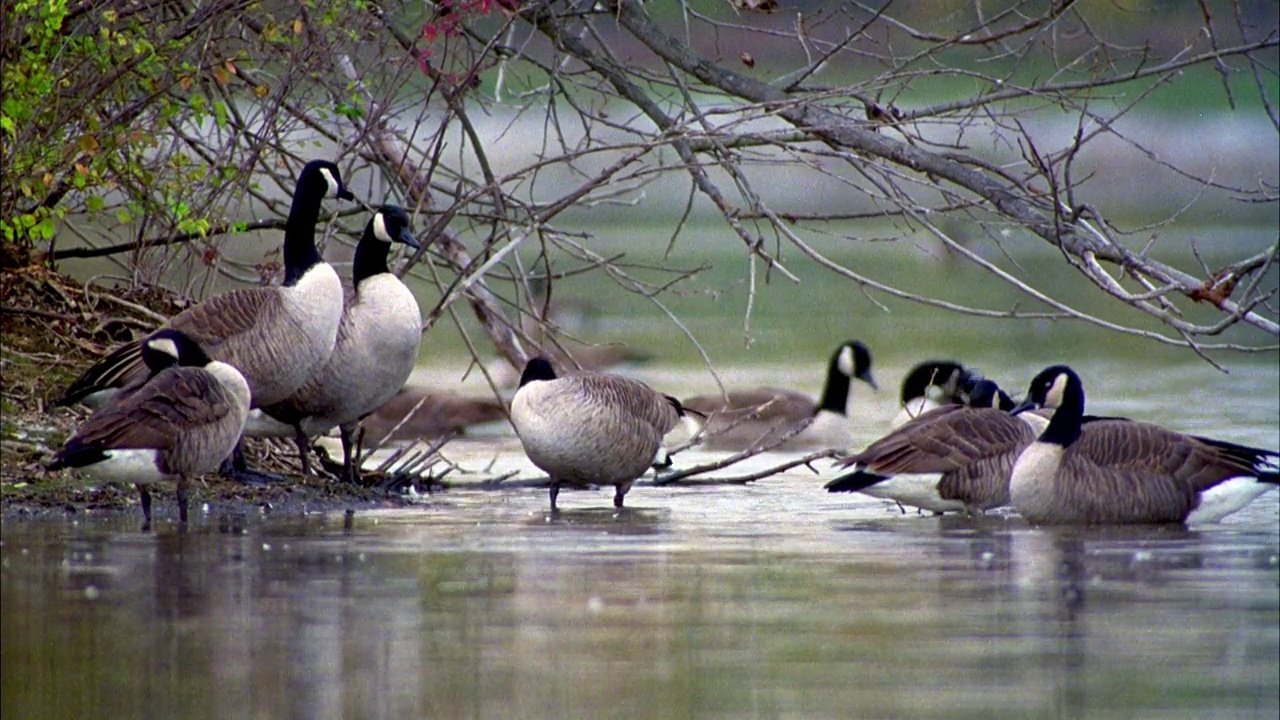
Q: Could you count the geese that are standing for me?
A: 4